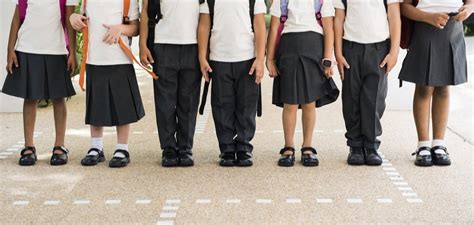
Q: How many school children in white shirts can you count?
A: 7